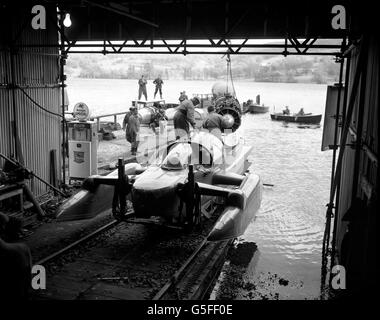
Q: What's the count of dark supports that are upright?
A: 2